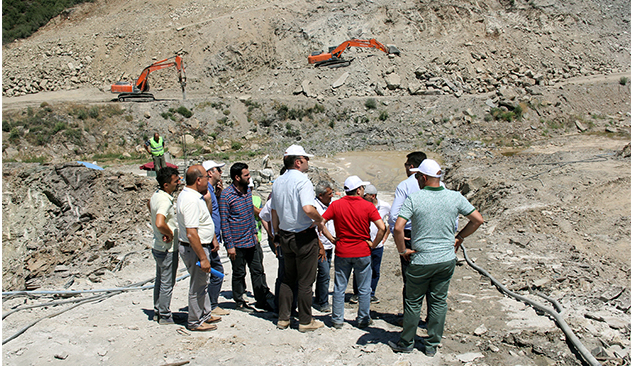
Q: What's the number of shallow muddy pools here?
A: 1